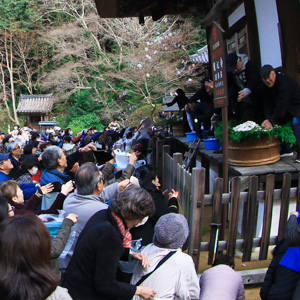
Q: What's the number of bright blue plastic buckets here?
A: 2